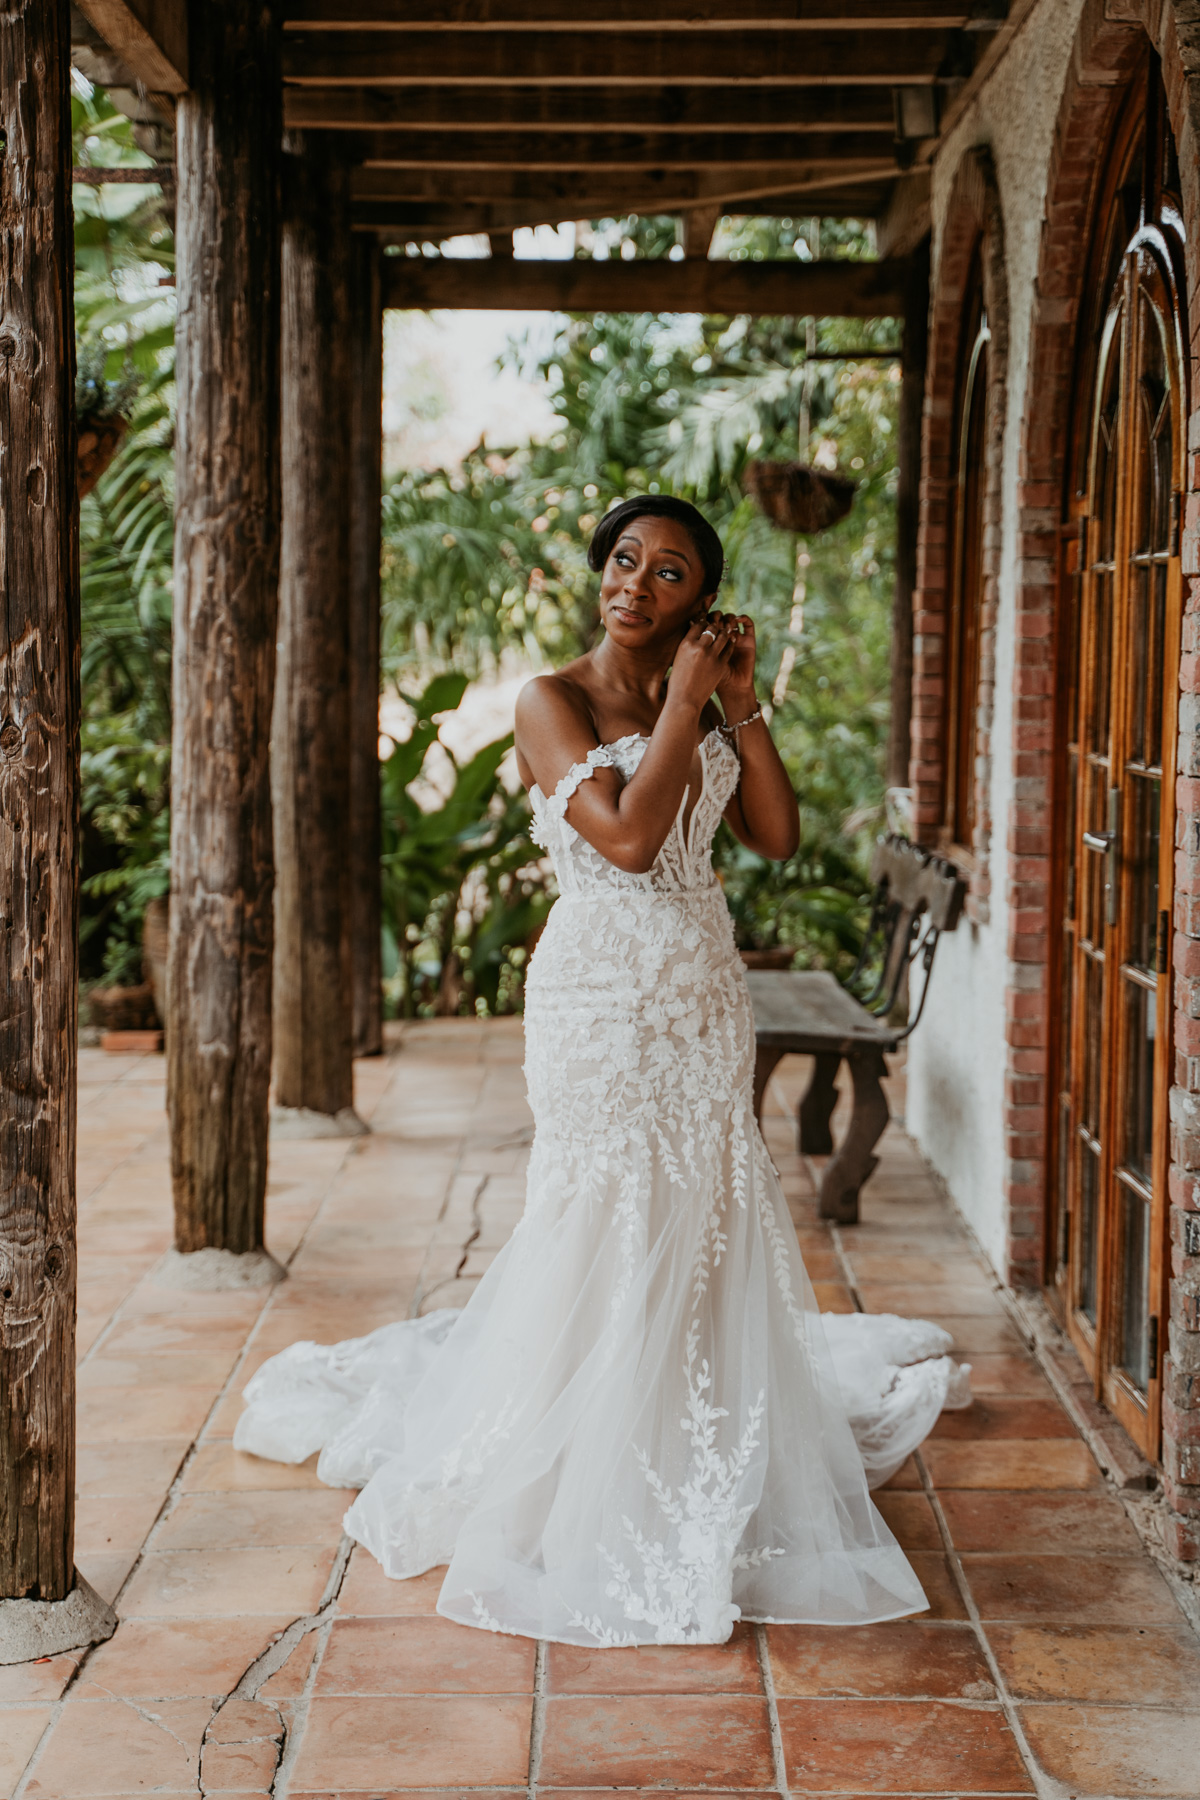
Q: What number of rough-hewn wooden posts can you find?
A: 4